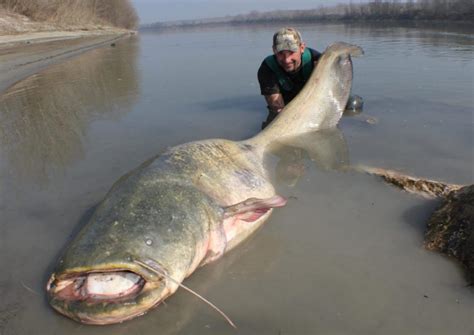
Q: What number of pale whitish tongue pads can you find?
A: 1